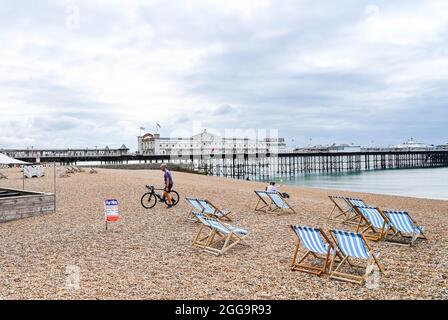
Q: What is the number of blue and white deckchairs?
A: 12